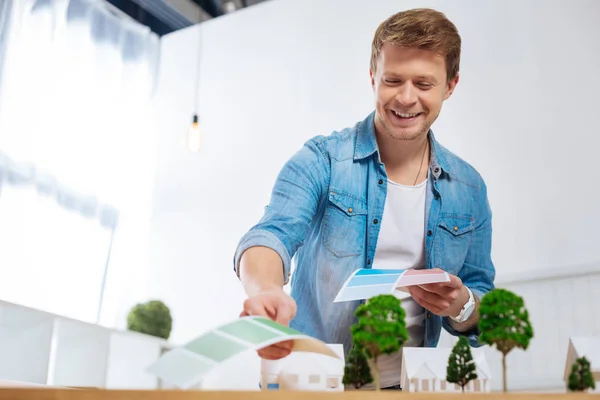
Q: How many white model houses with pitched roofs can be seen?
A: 3